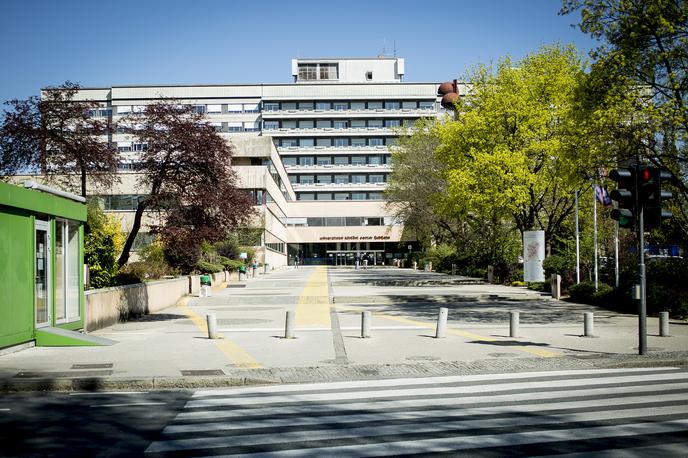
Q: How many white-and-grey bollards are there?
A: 7